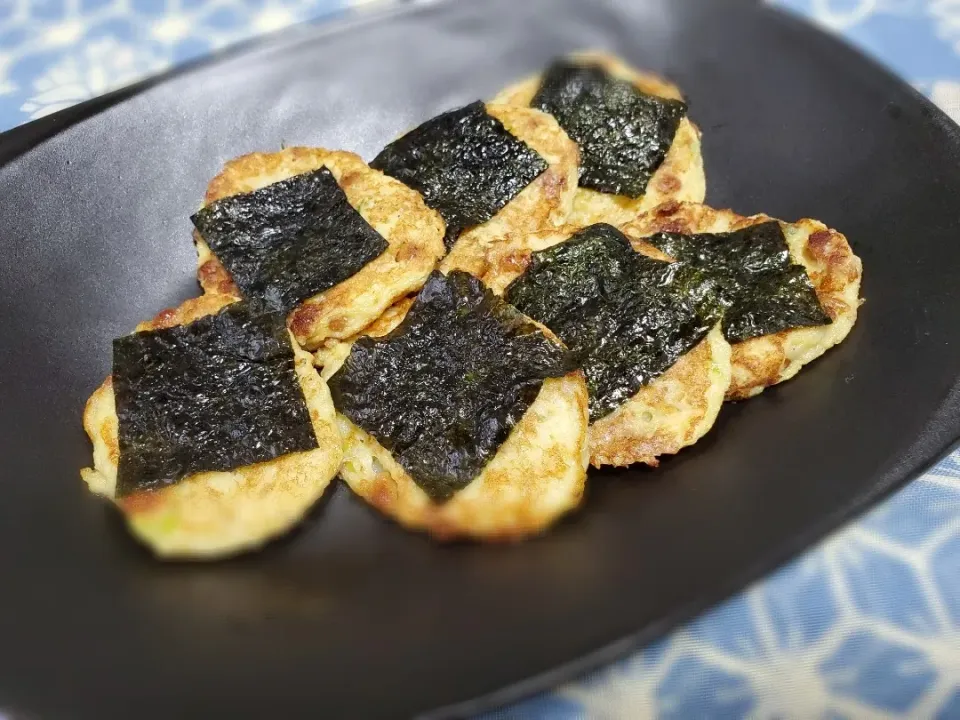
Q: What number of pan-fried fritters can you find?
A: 7